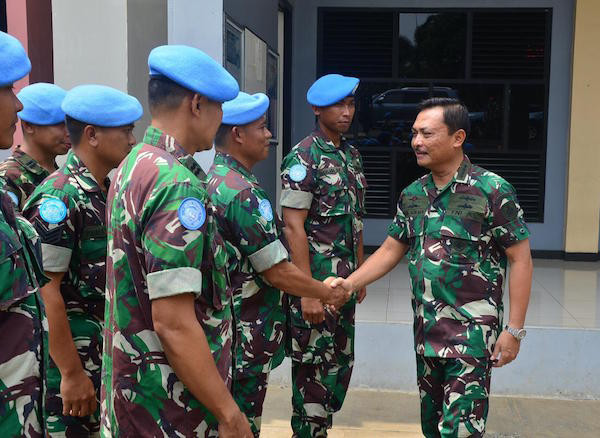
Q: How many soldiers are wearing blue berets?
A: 6